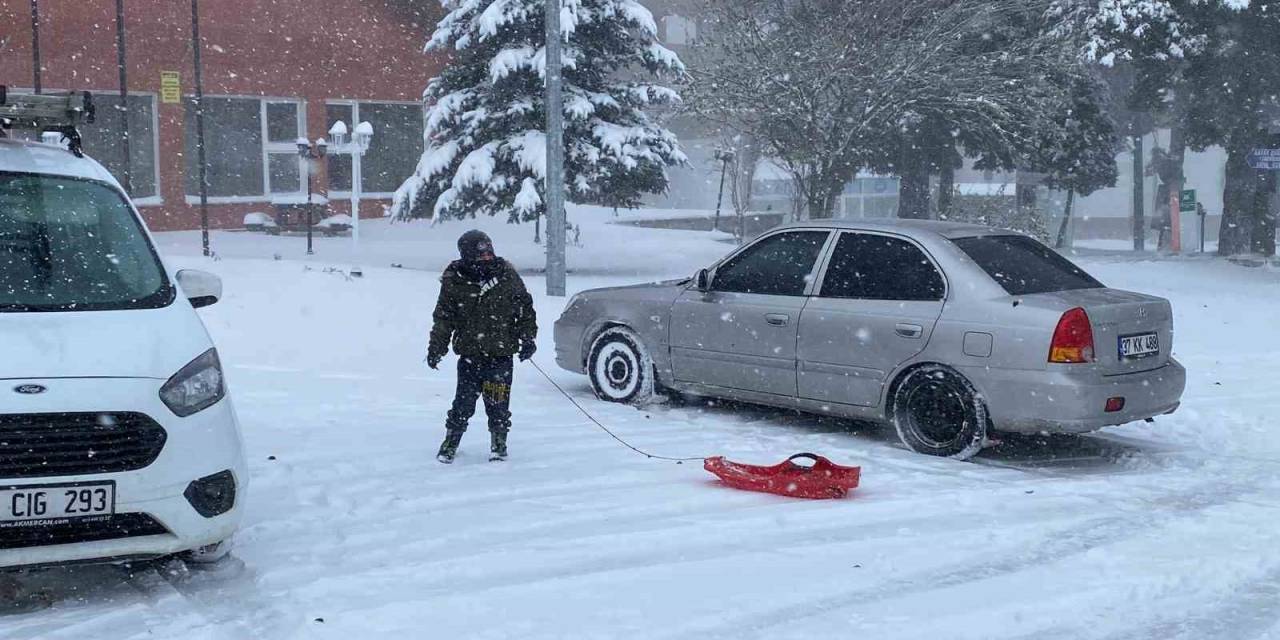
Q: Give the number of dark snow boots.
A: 2